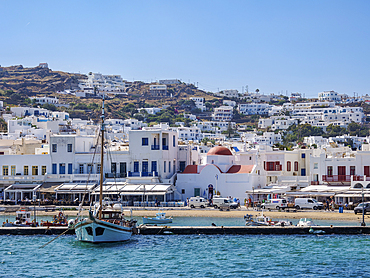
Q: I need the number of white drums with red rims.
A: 0